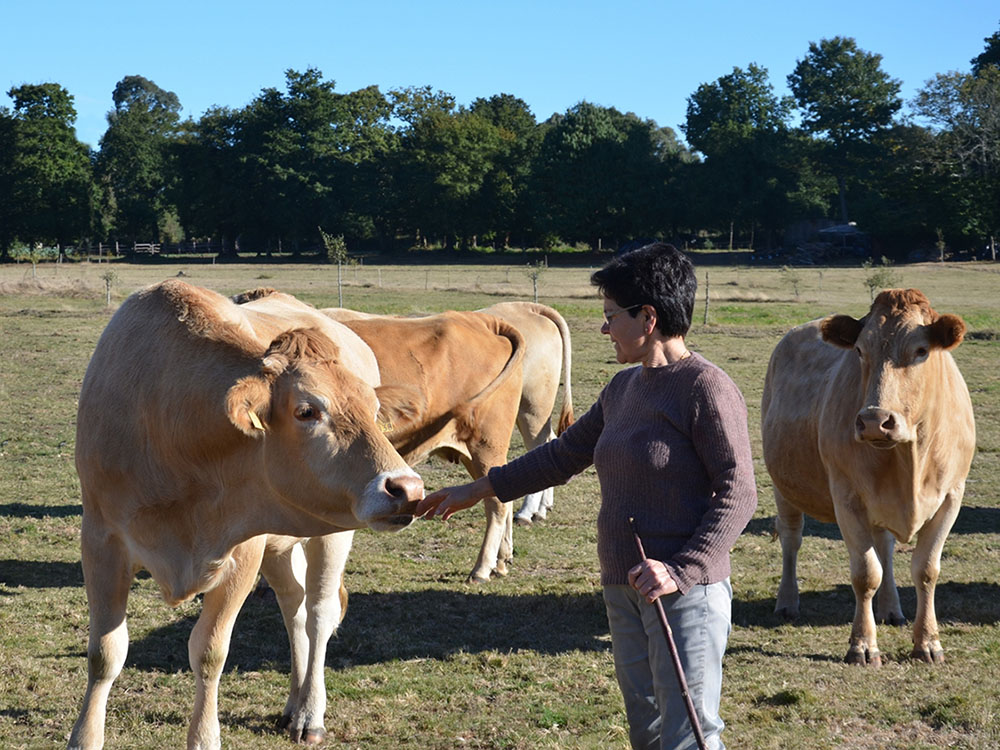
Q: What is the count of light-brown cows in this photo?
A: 4